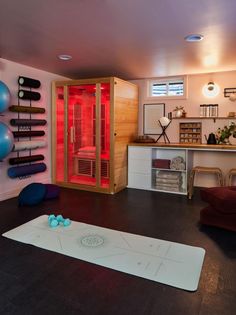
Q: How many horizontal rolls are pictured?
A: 8